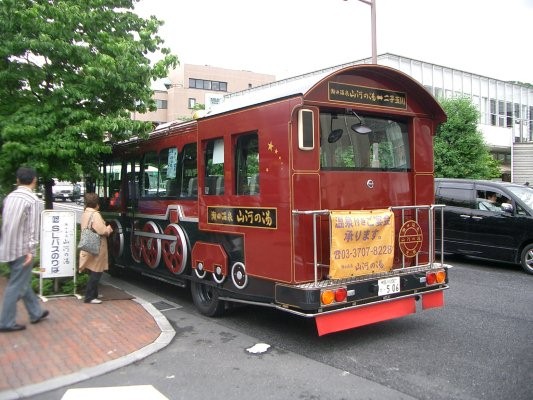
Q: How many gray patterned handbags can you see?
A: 1